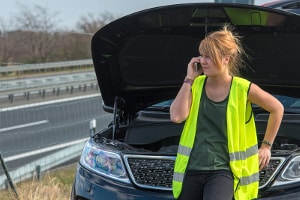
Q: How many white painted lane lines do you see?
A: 3